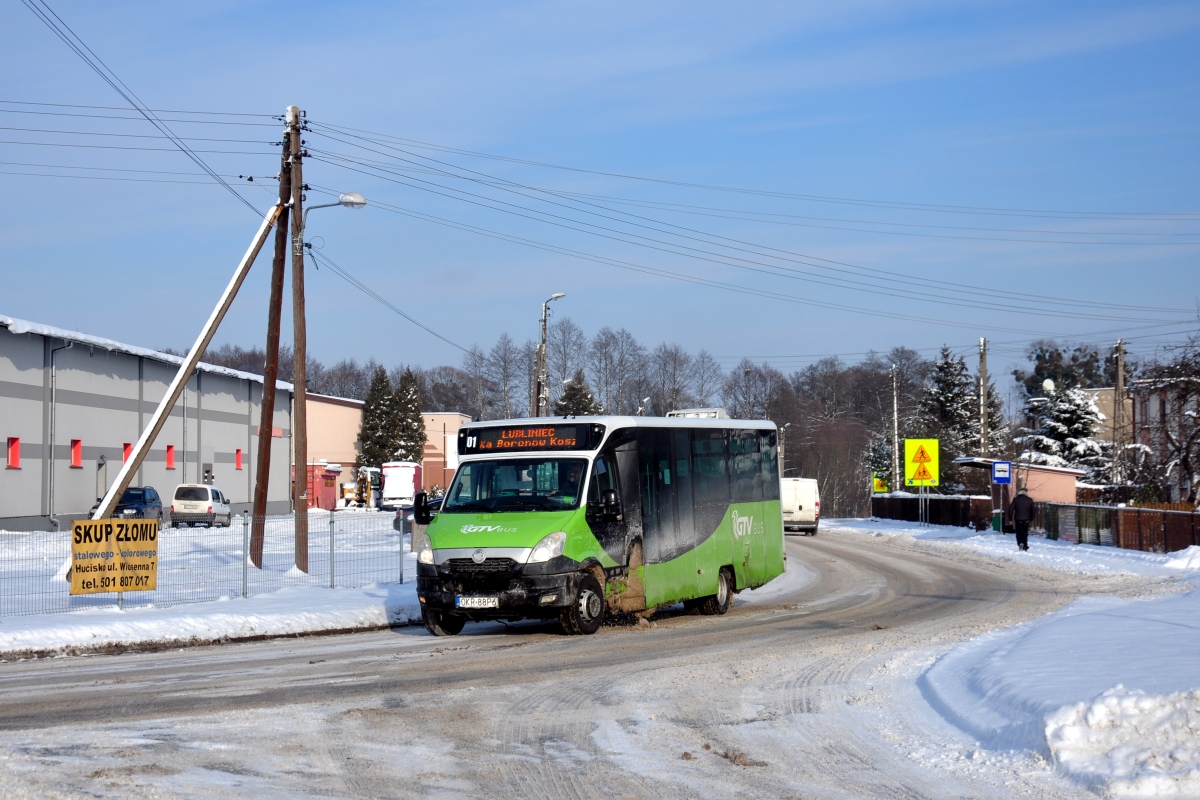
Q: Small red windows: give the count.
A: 5